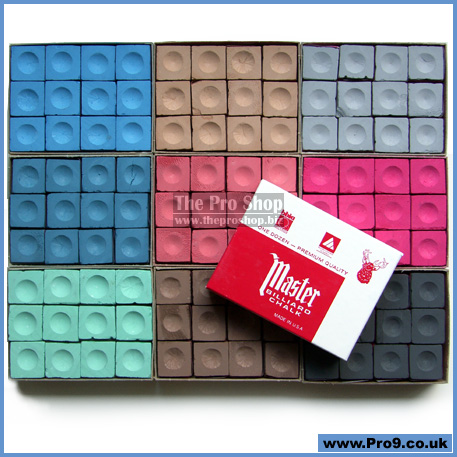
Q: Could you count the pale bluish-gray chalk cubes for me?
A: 12